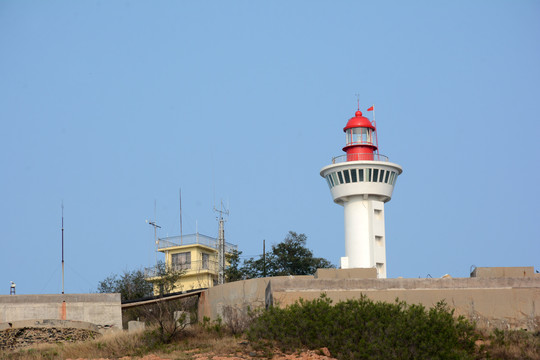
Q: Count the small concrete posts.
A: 2